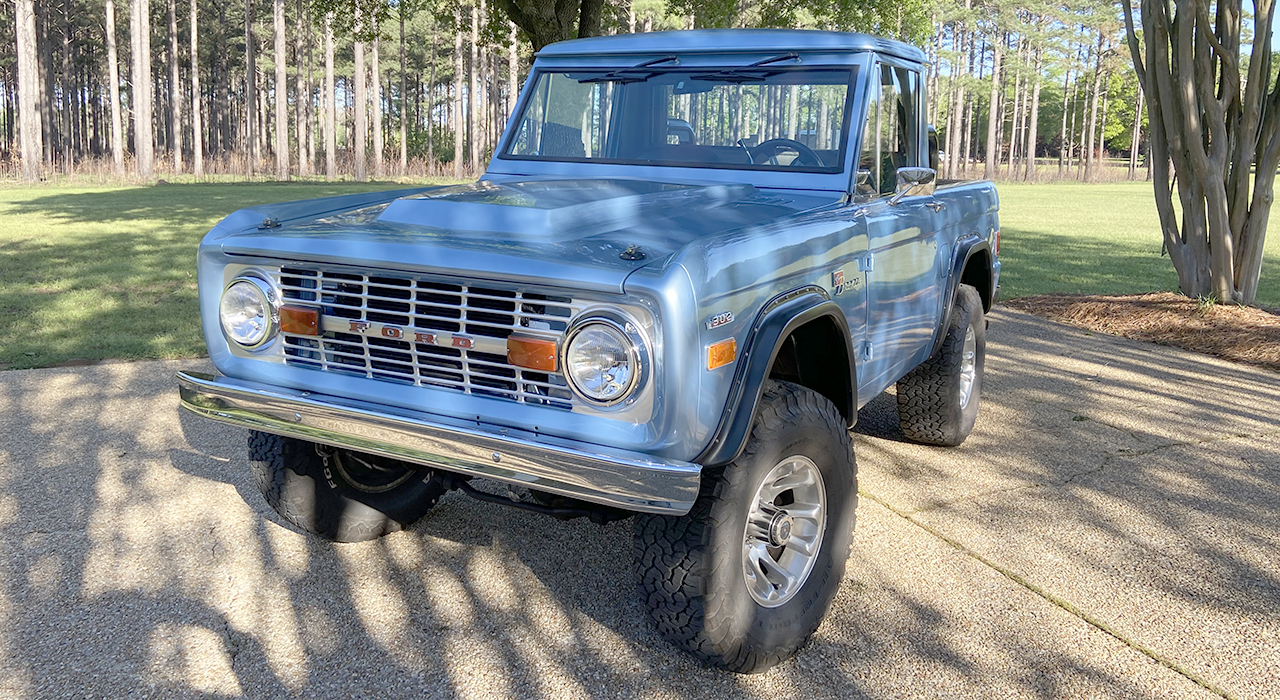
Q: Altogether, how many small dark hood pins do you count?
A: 2